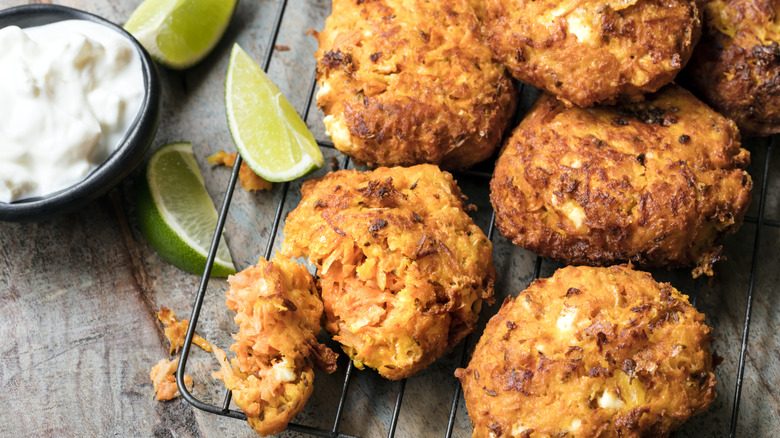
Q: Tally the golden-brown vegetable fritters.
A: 6